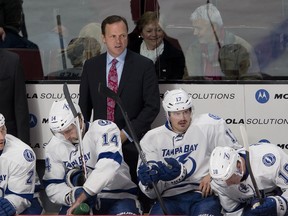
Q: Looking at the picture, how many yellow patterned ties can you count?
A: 0